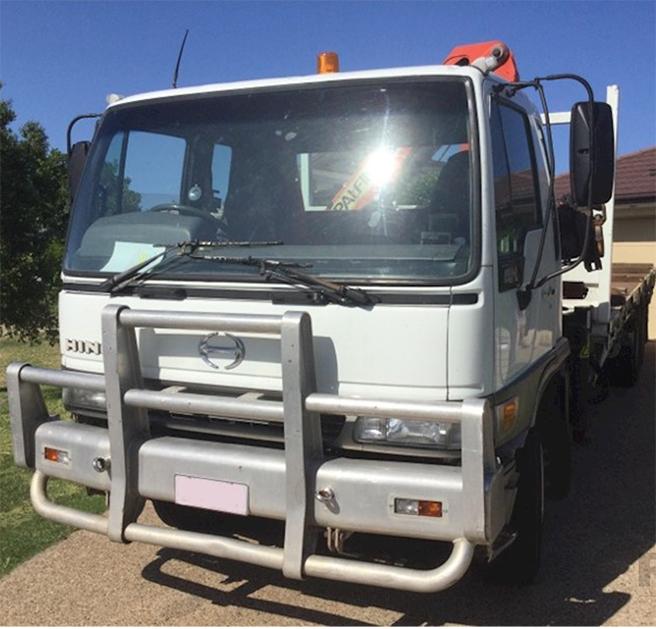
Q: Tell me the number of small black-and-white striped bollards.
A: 0